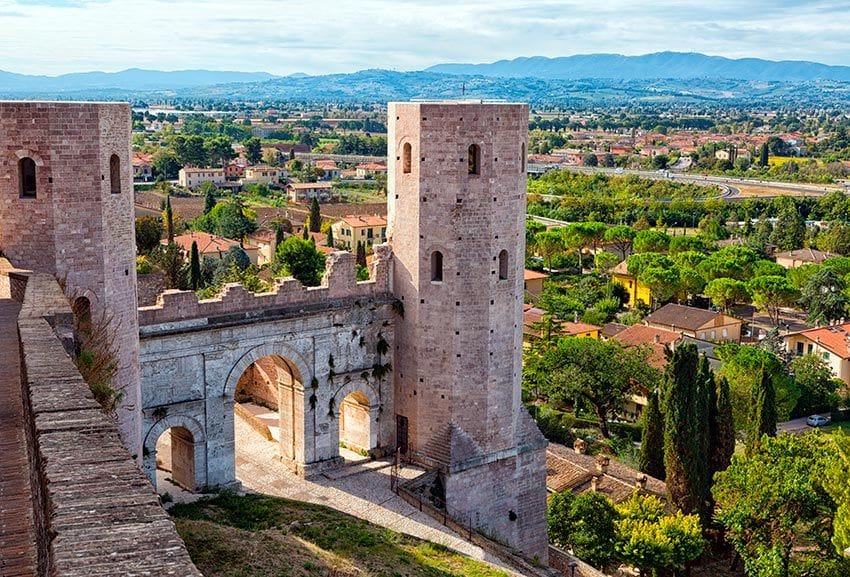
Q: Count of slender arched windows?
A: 8